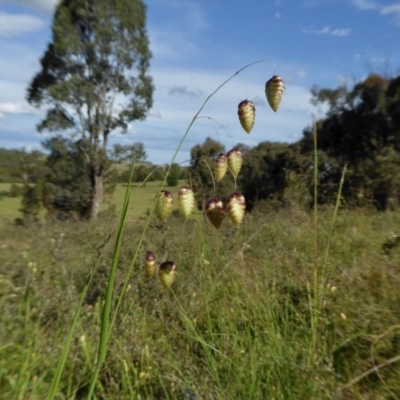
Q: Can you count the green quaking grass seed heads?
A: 10